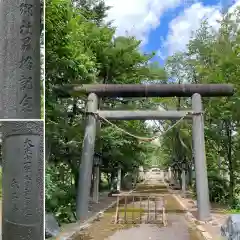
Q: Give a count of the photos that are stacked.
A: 2